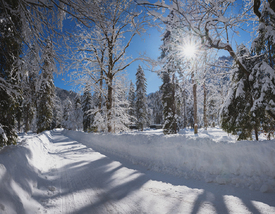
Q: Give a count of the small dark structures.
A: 2